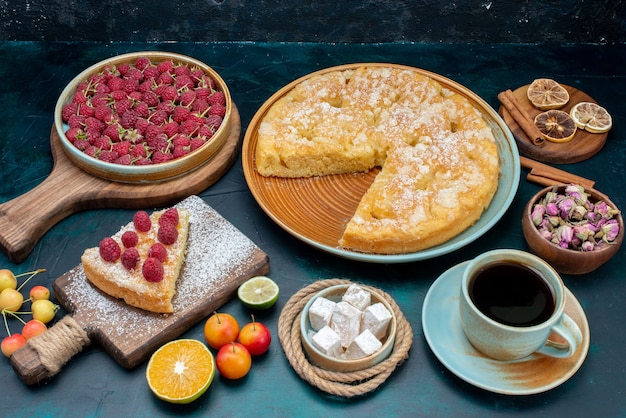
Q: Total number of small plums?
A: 3